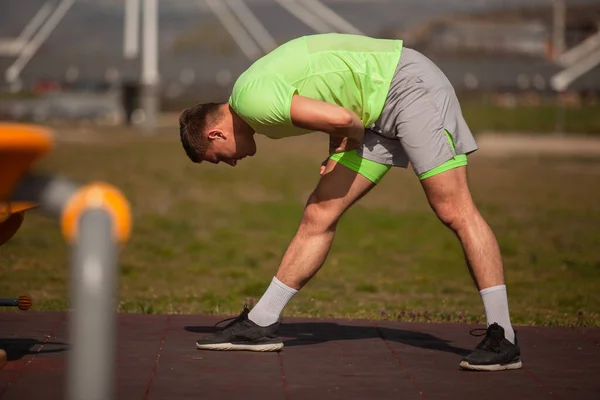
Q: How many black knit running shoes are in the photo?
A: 2